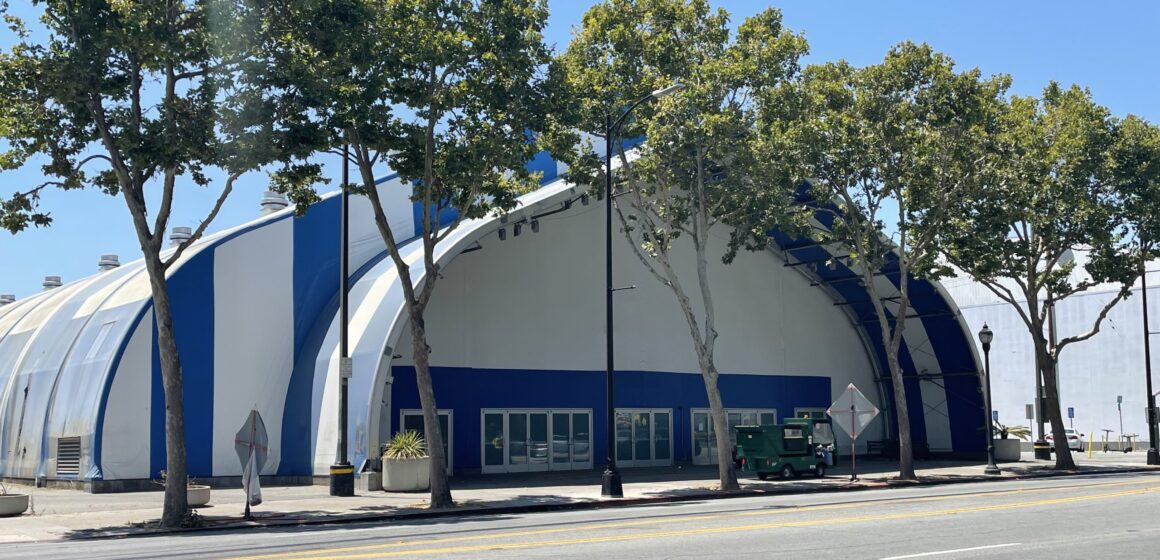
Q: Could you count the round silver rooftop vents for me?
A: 5